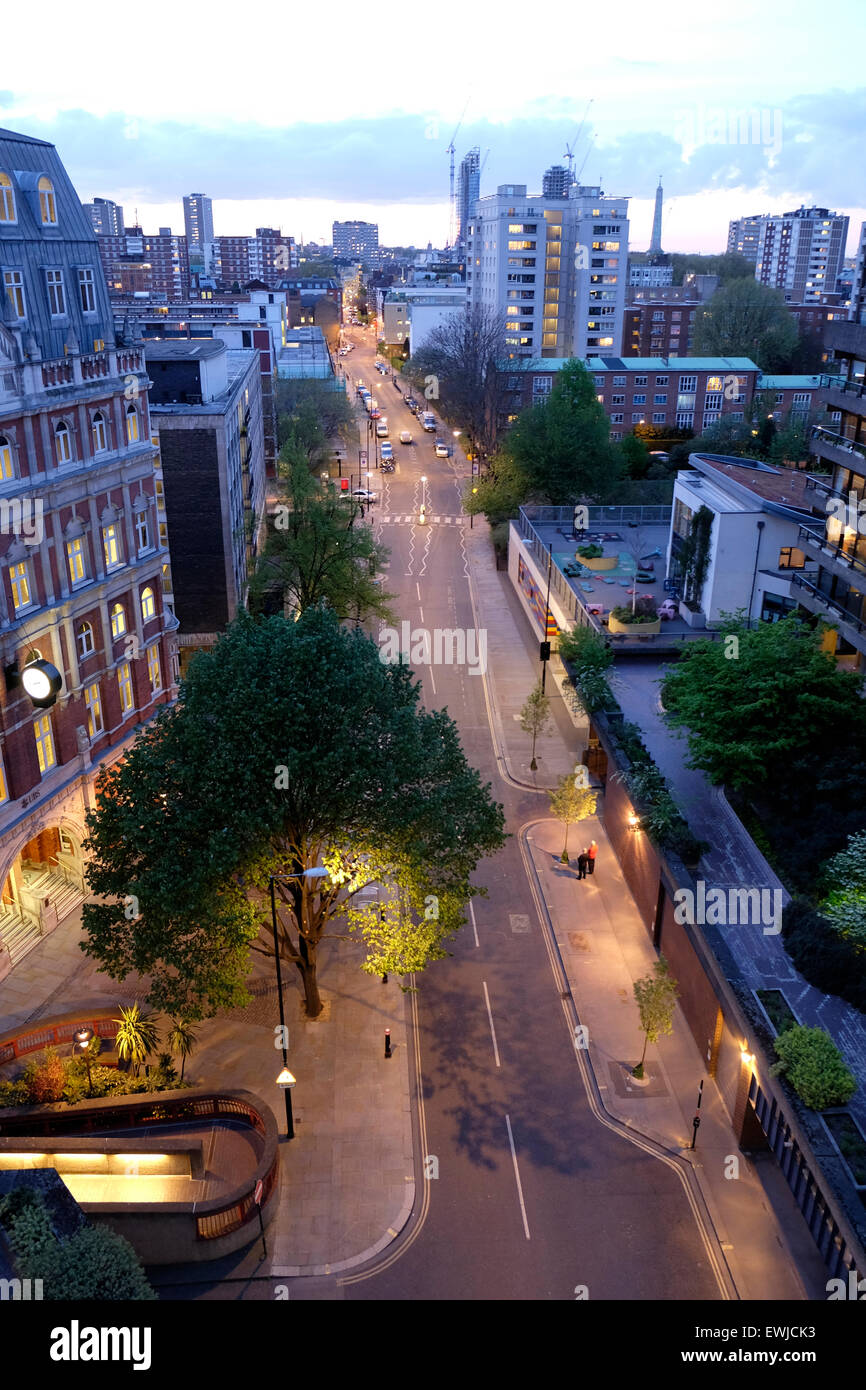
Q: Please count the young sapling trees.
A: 3